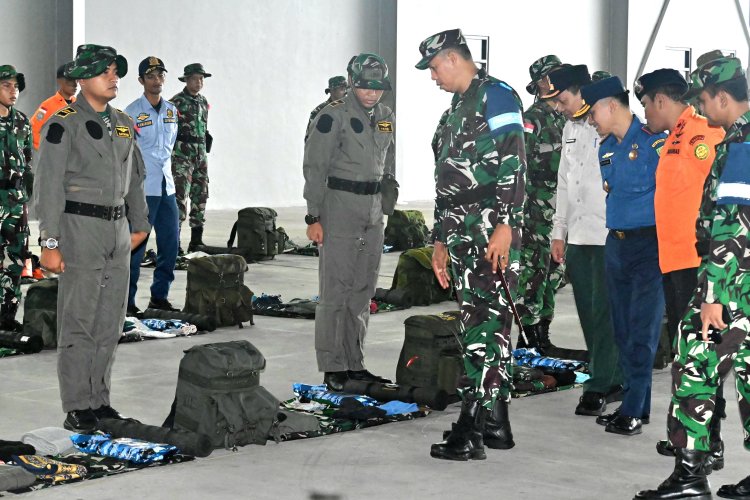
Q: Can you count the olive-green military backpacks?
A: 7